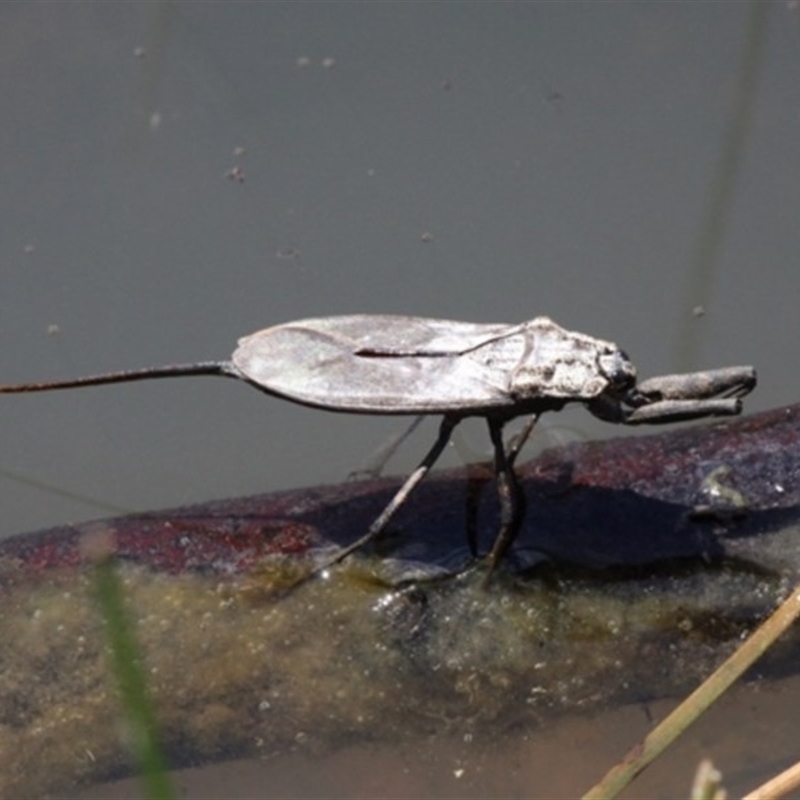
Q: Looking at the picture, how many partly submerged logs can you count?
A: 1